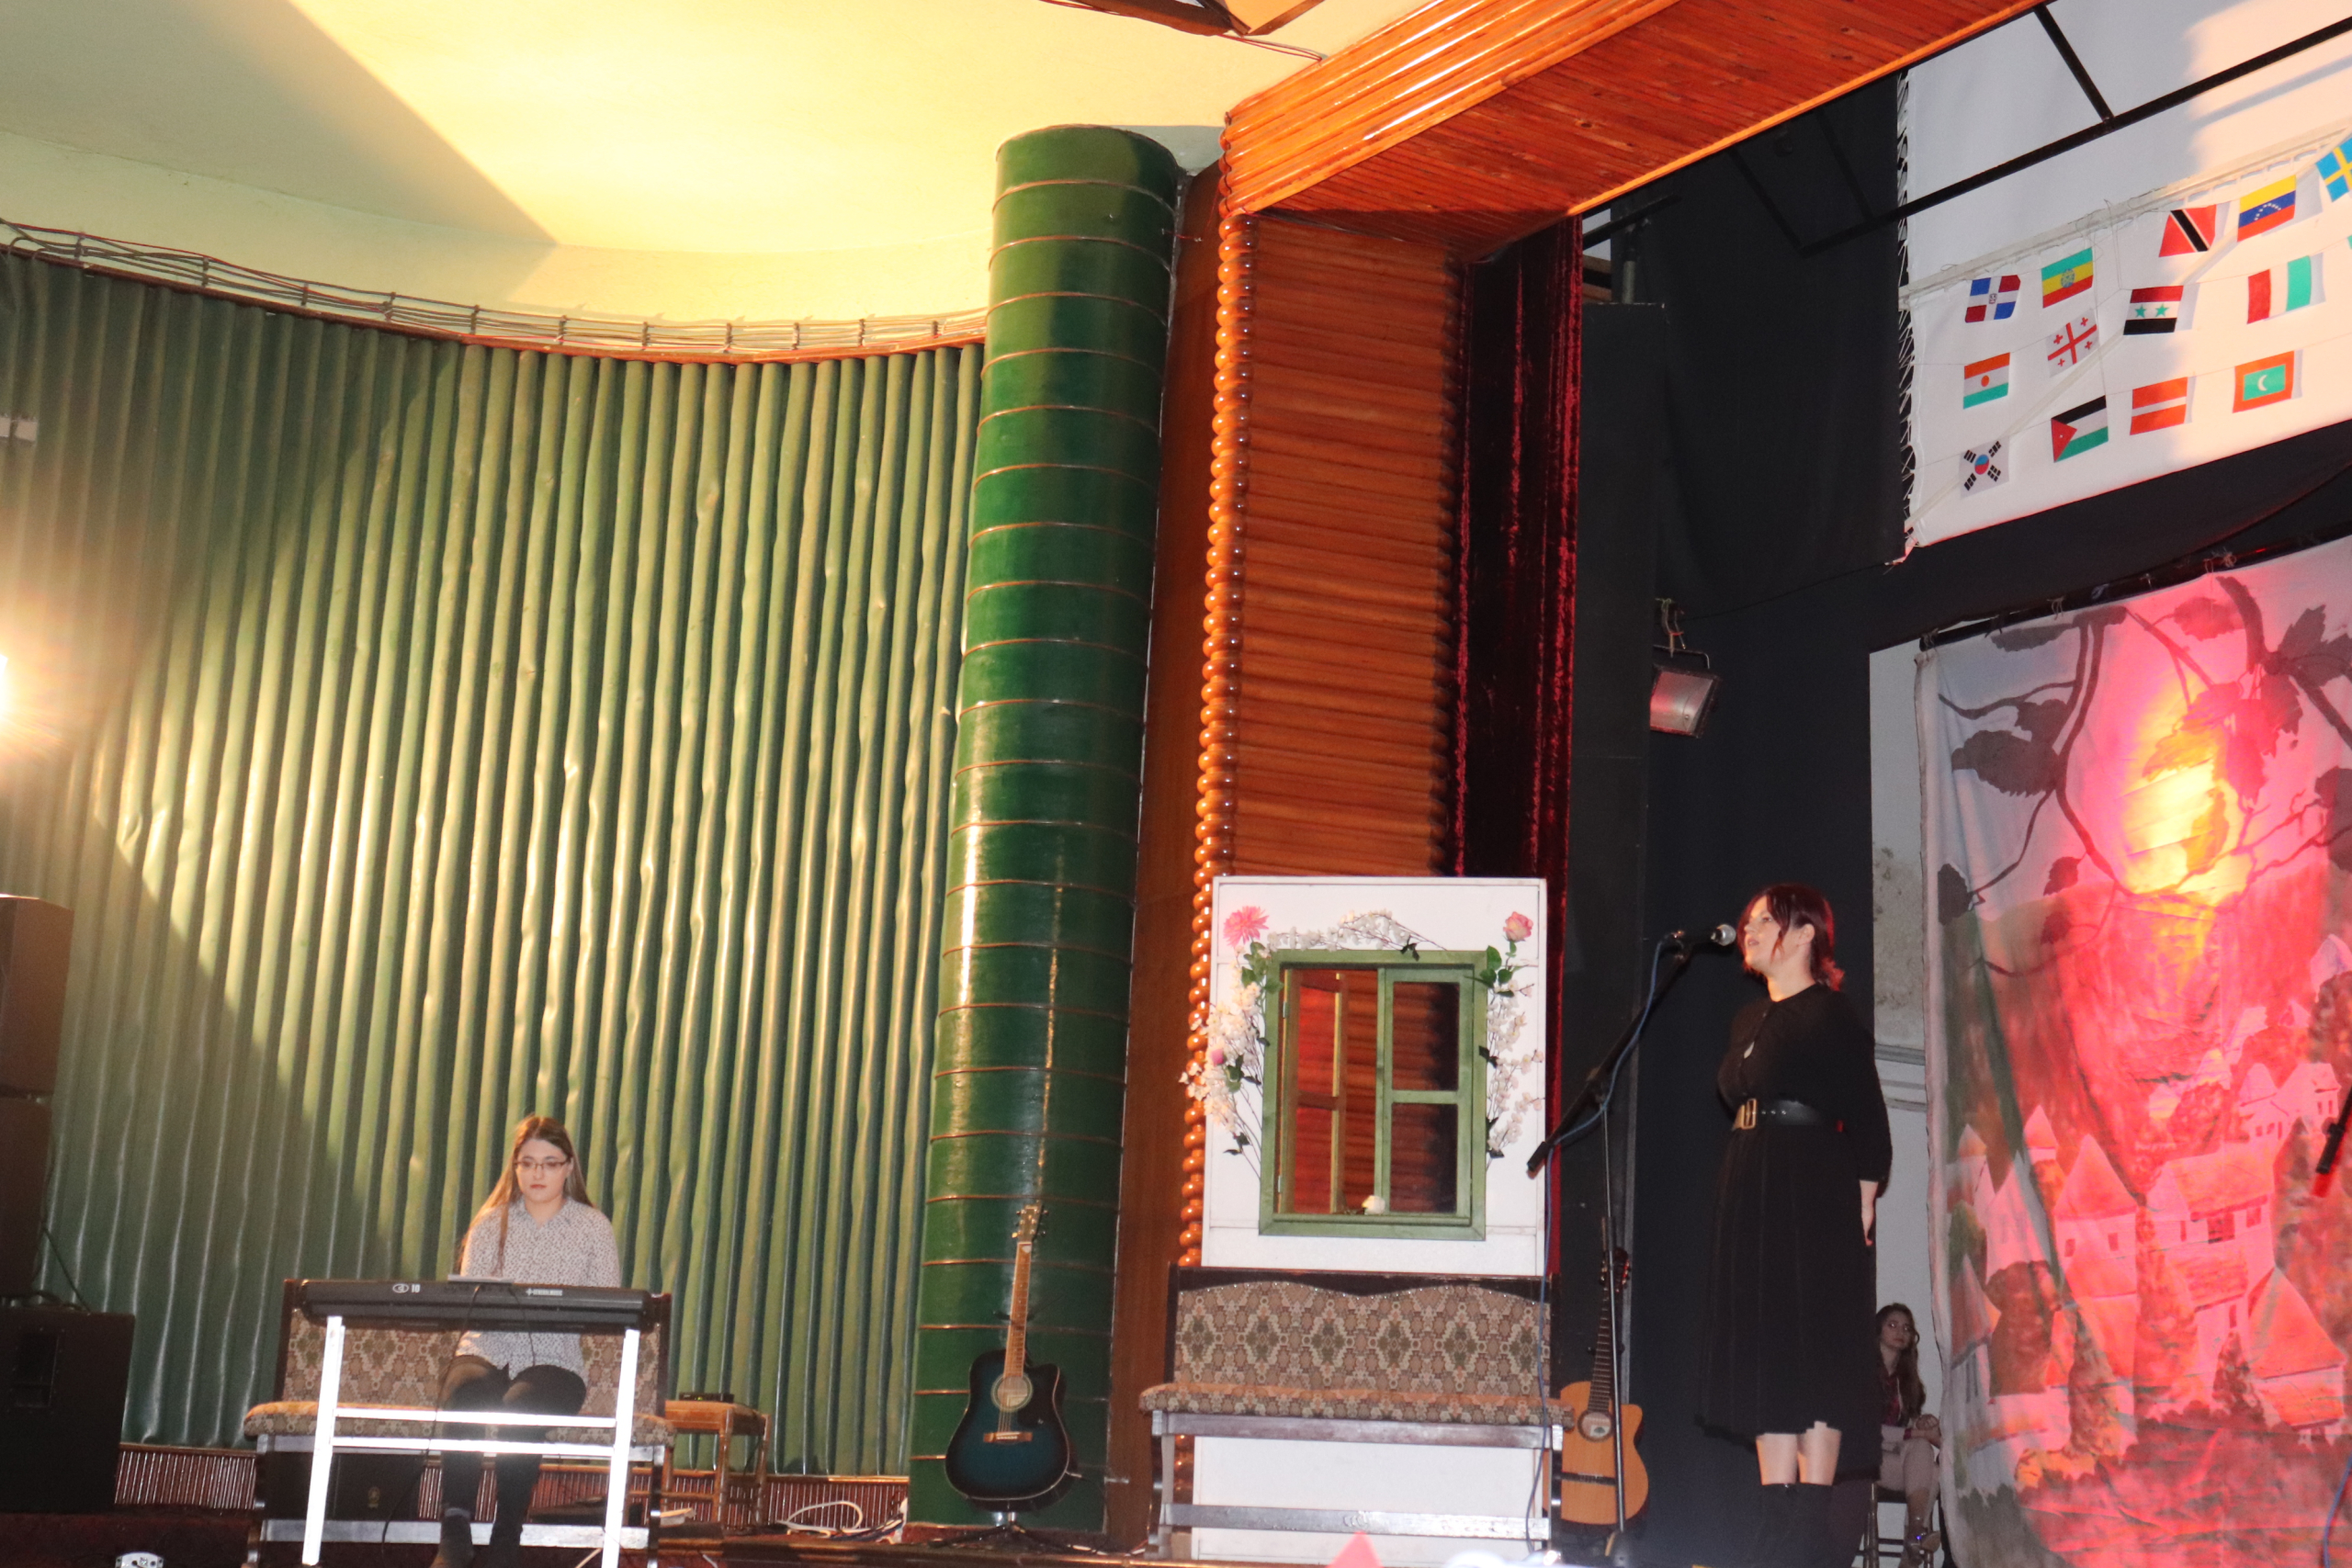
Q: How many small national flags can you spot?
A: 13